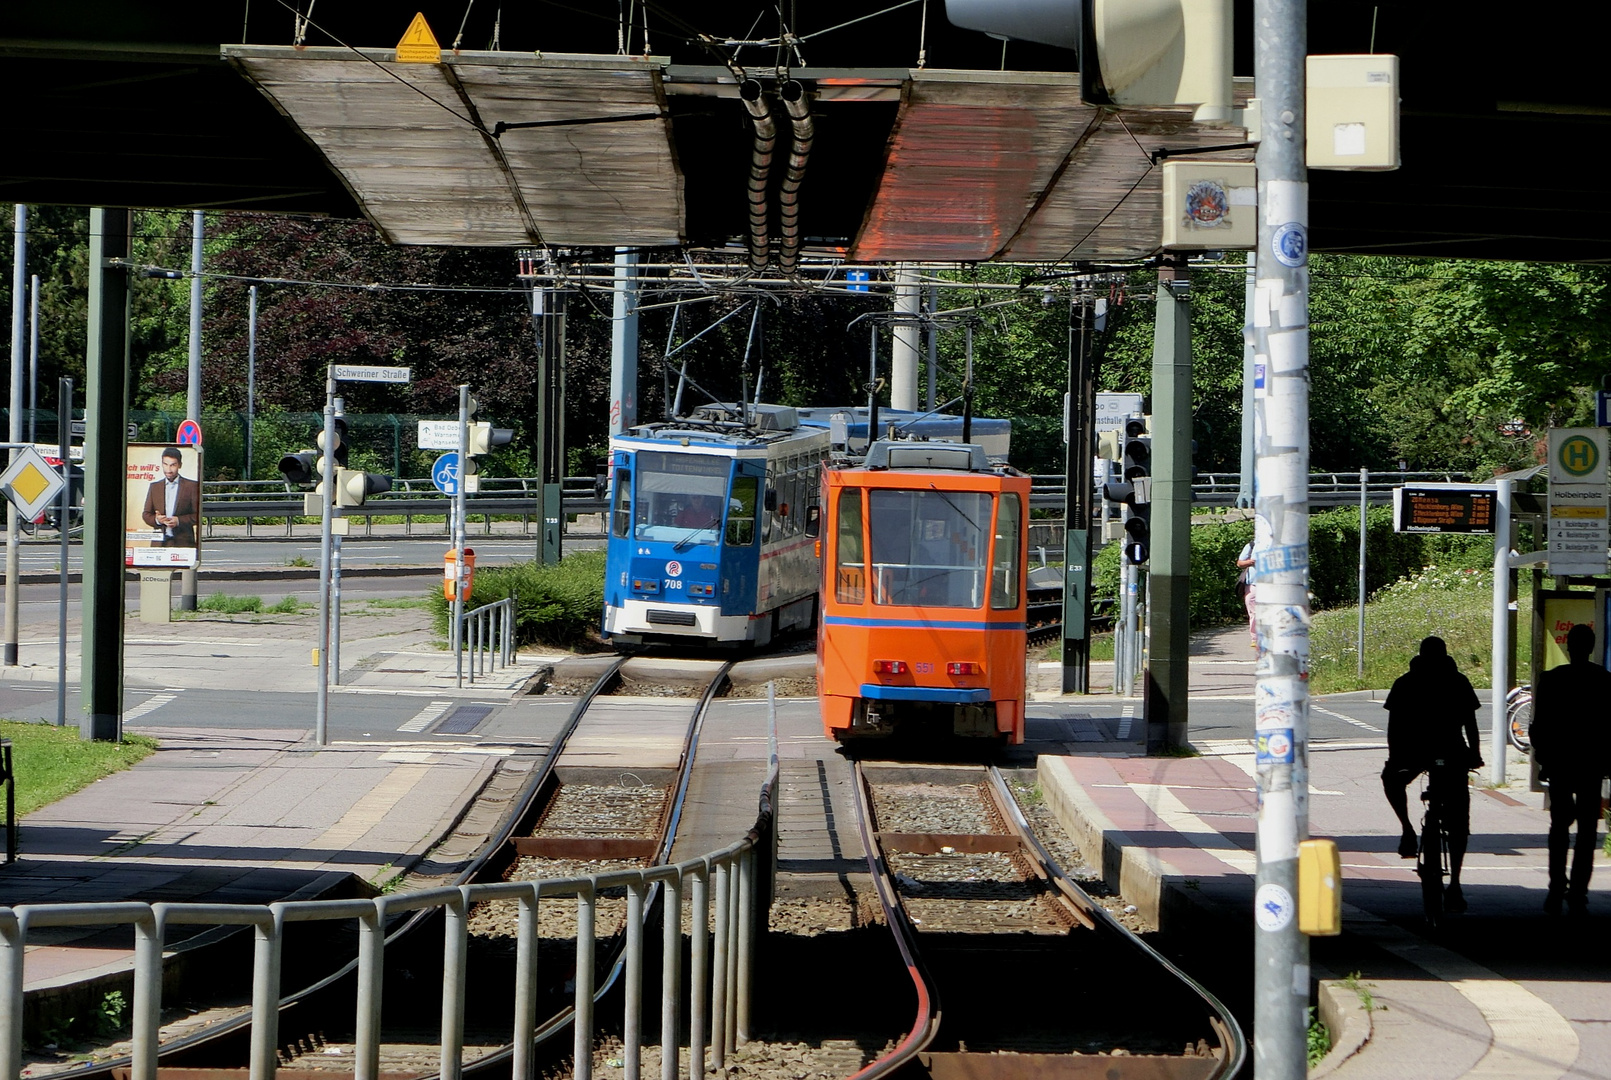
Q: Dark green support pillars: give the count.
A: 4